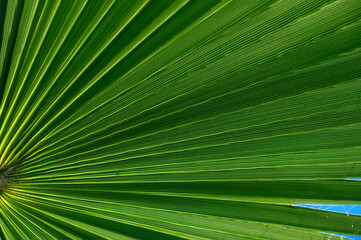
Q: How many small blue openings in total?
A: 3